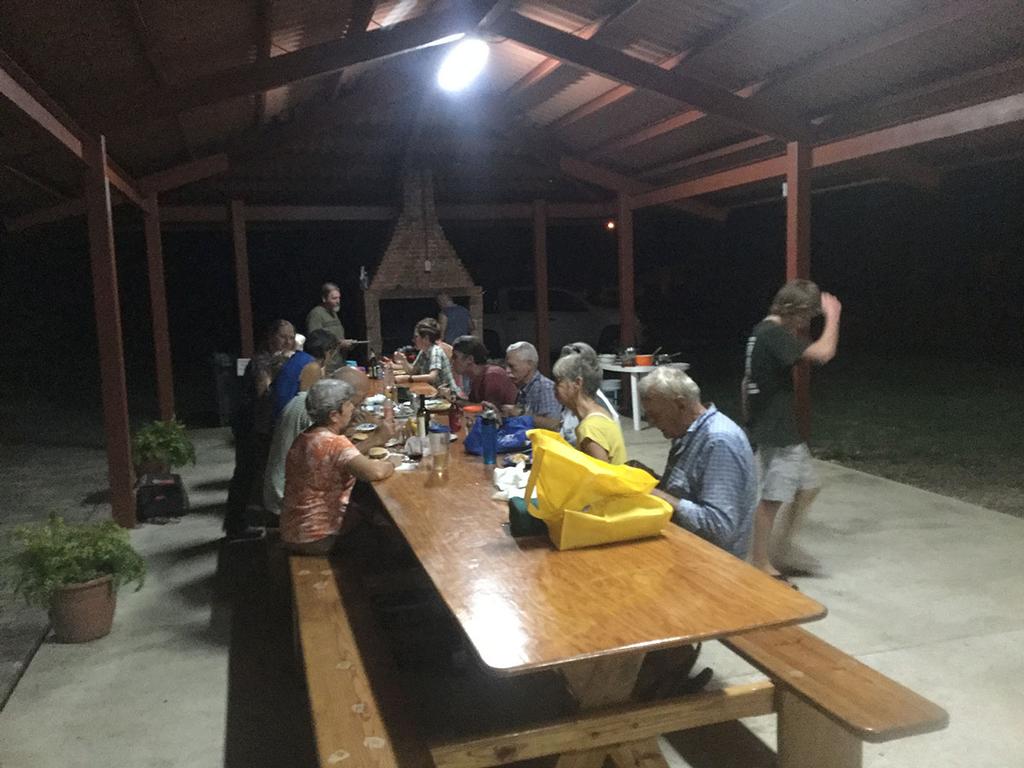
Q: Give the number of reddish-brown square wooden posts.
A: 6